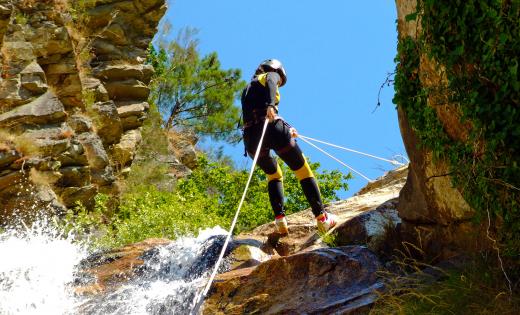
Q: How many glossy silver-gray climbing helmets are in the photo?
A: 1